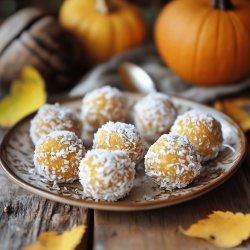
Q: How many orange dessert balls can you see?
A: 8